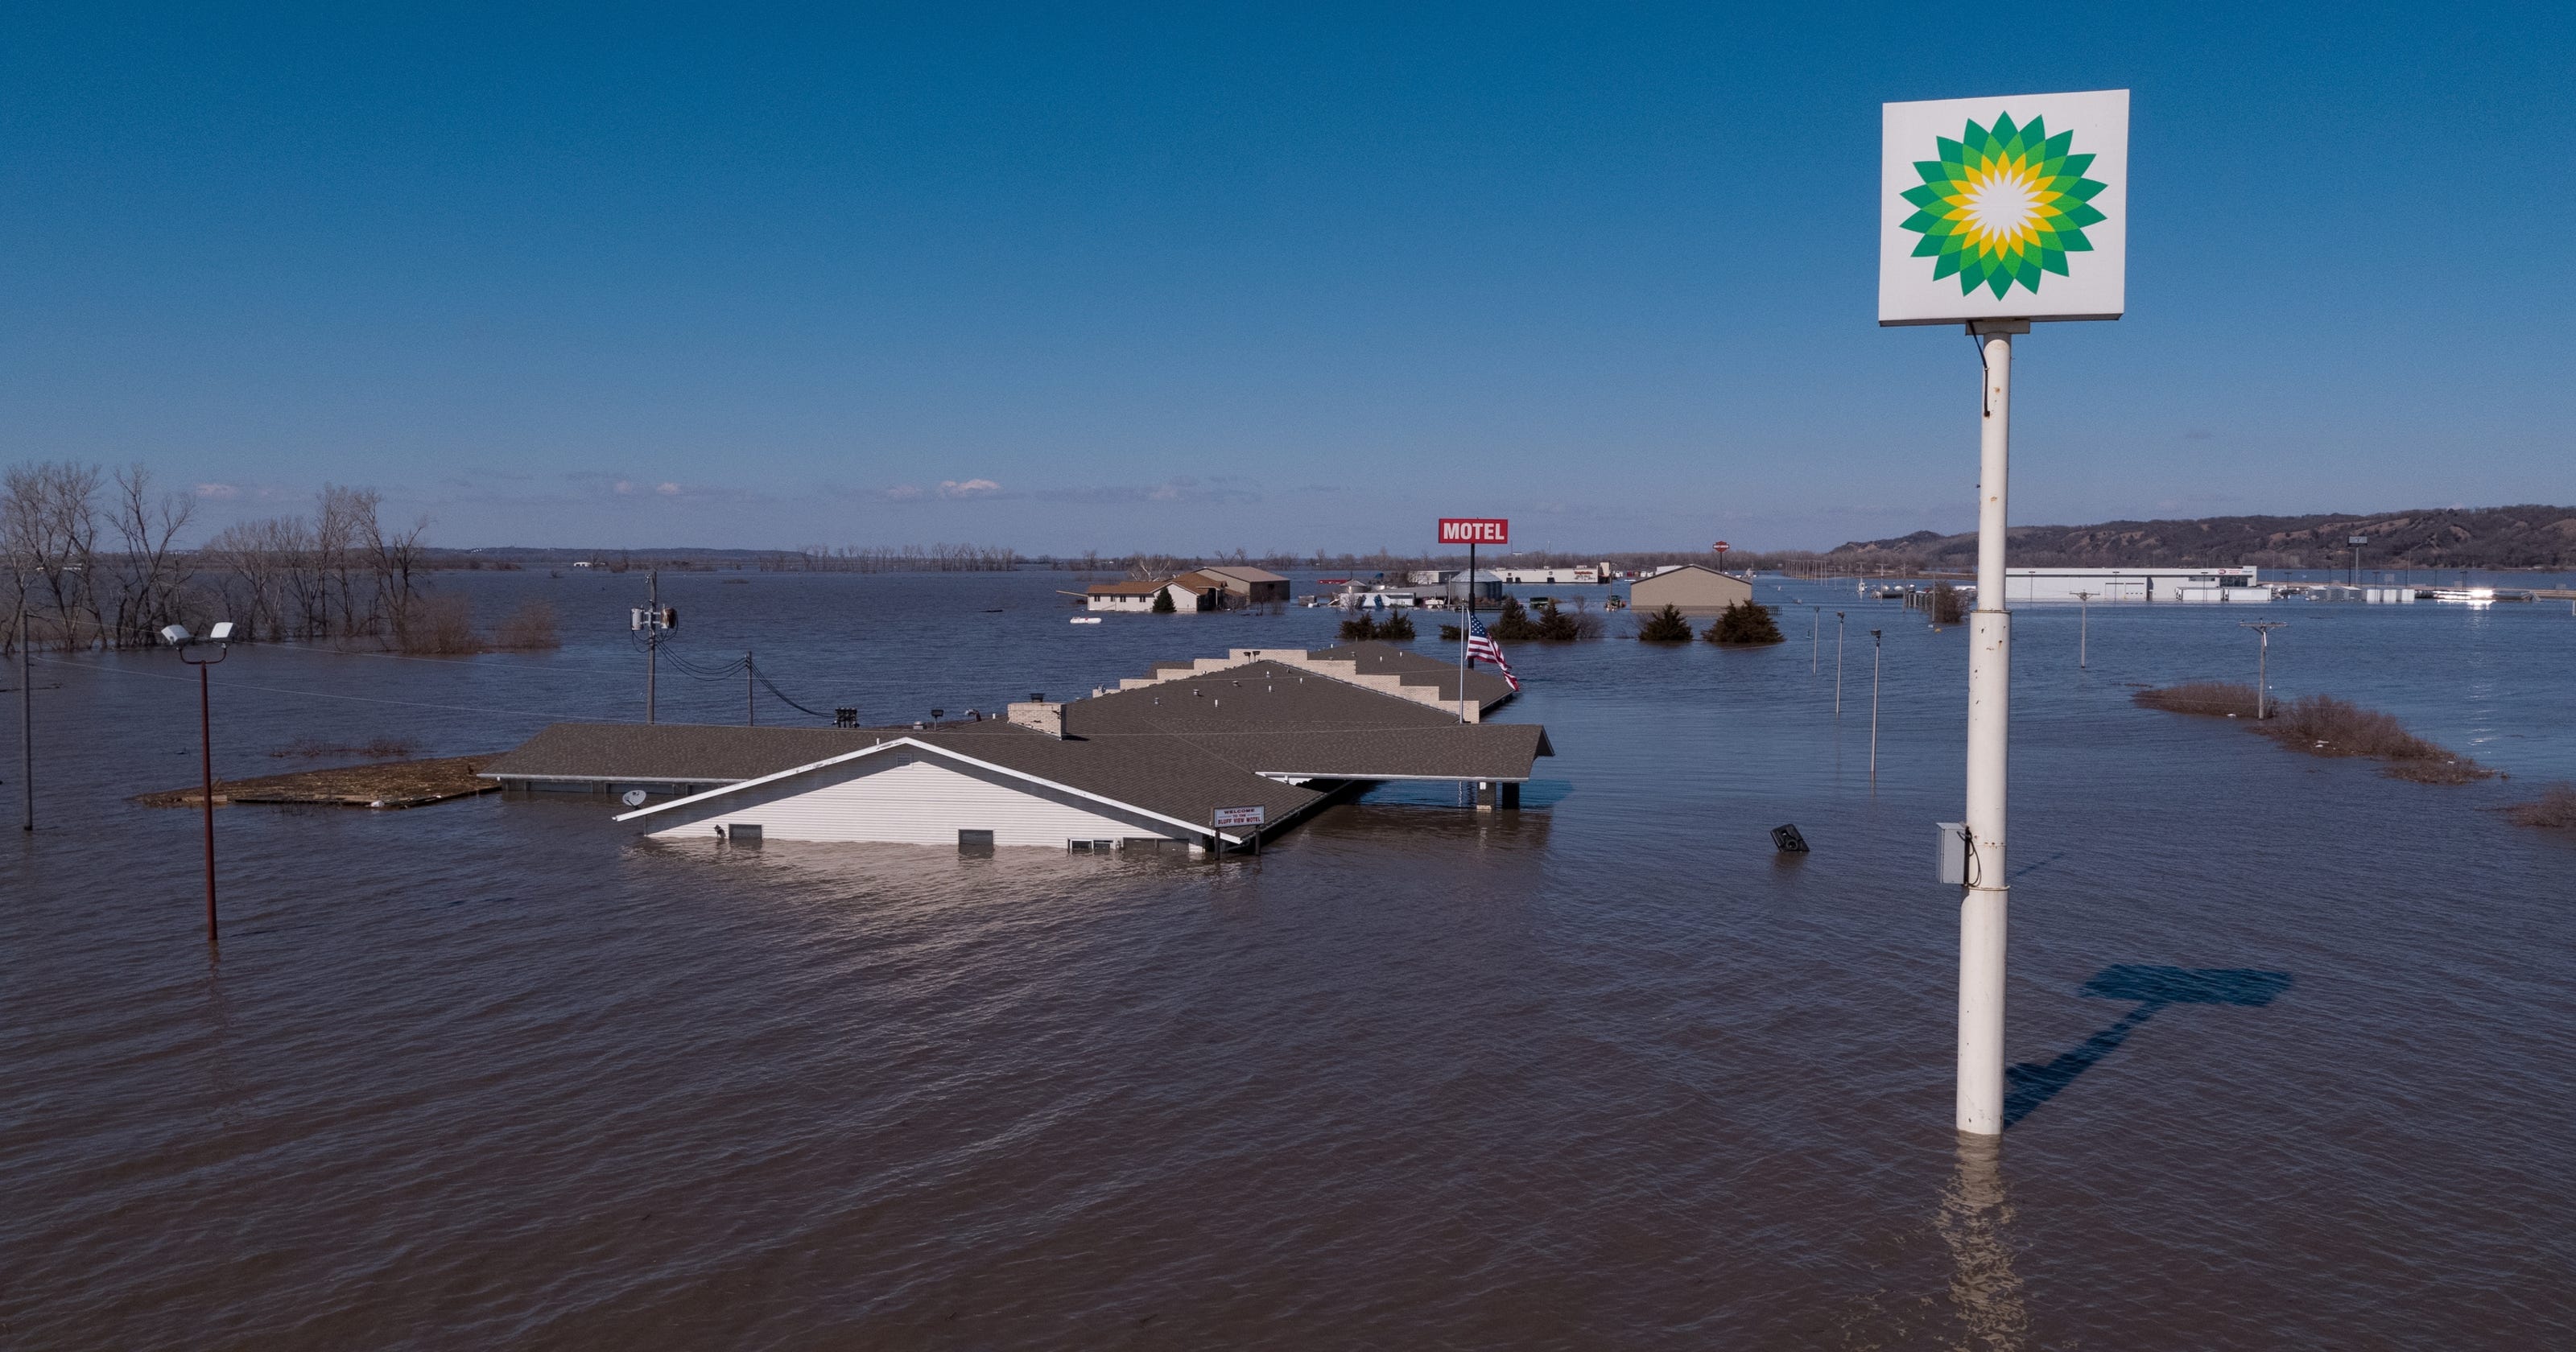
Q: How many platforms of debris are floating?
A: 1